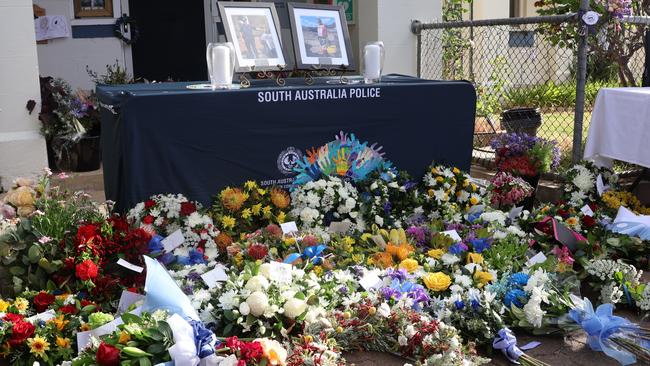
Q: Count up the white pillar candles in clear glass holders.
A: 2